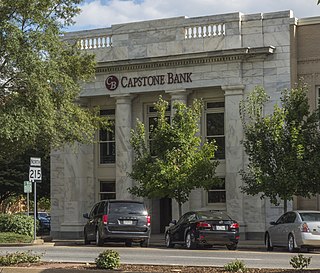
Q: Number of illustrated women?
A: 0